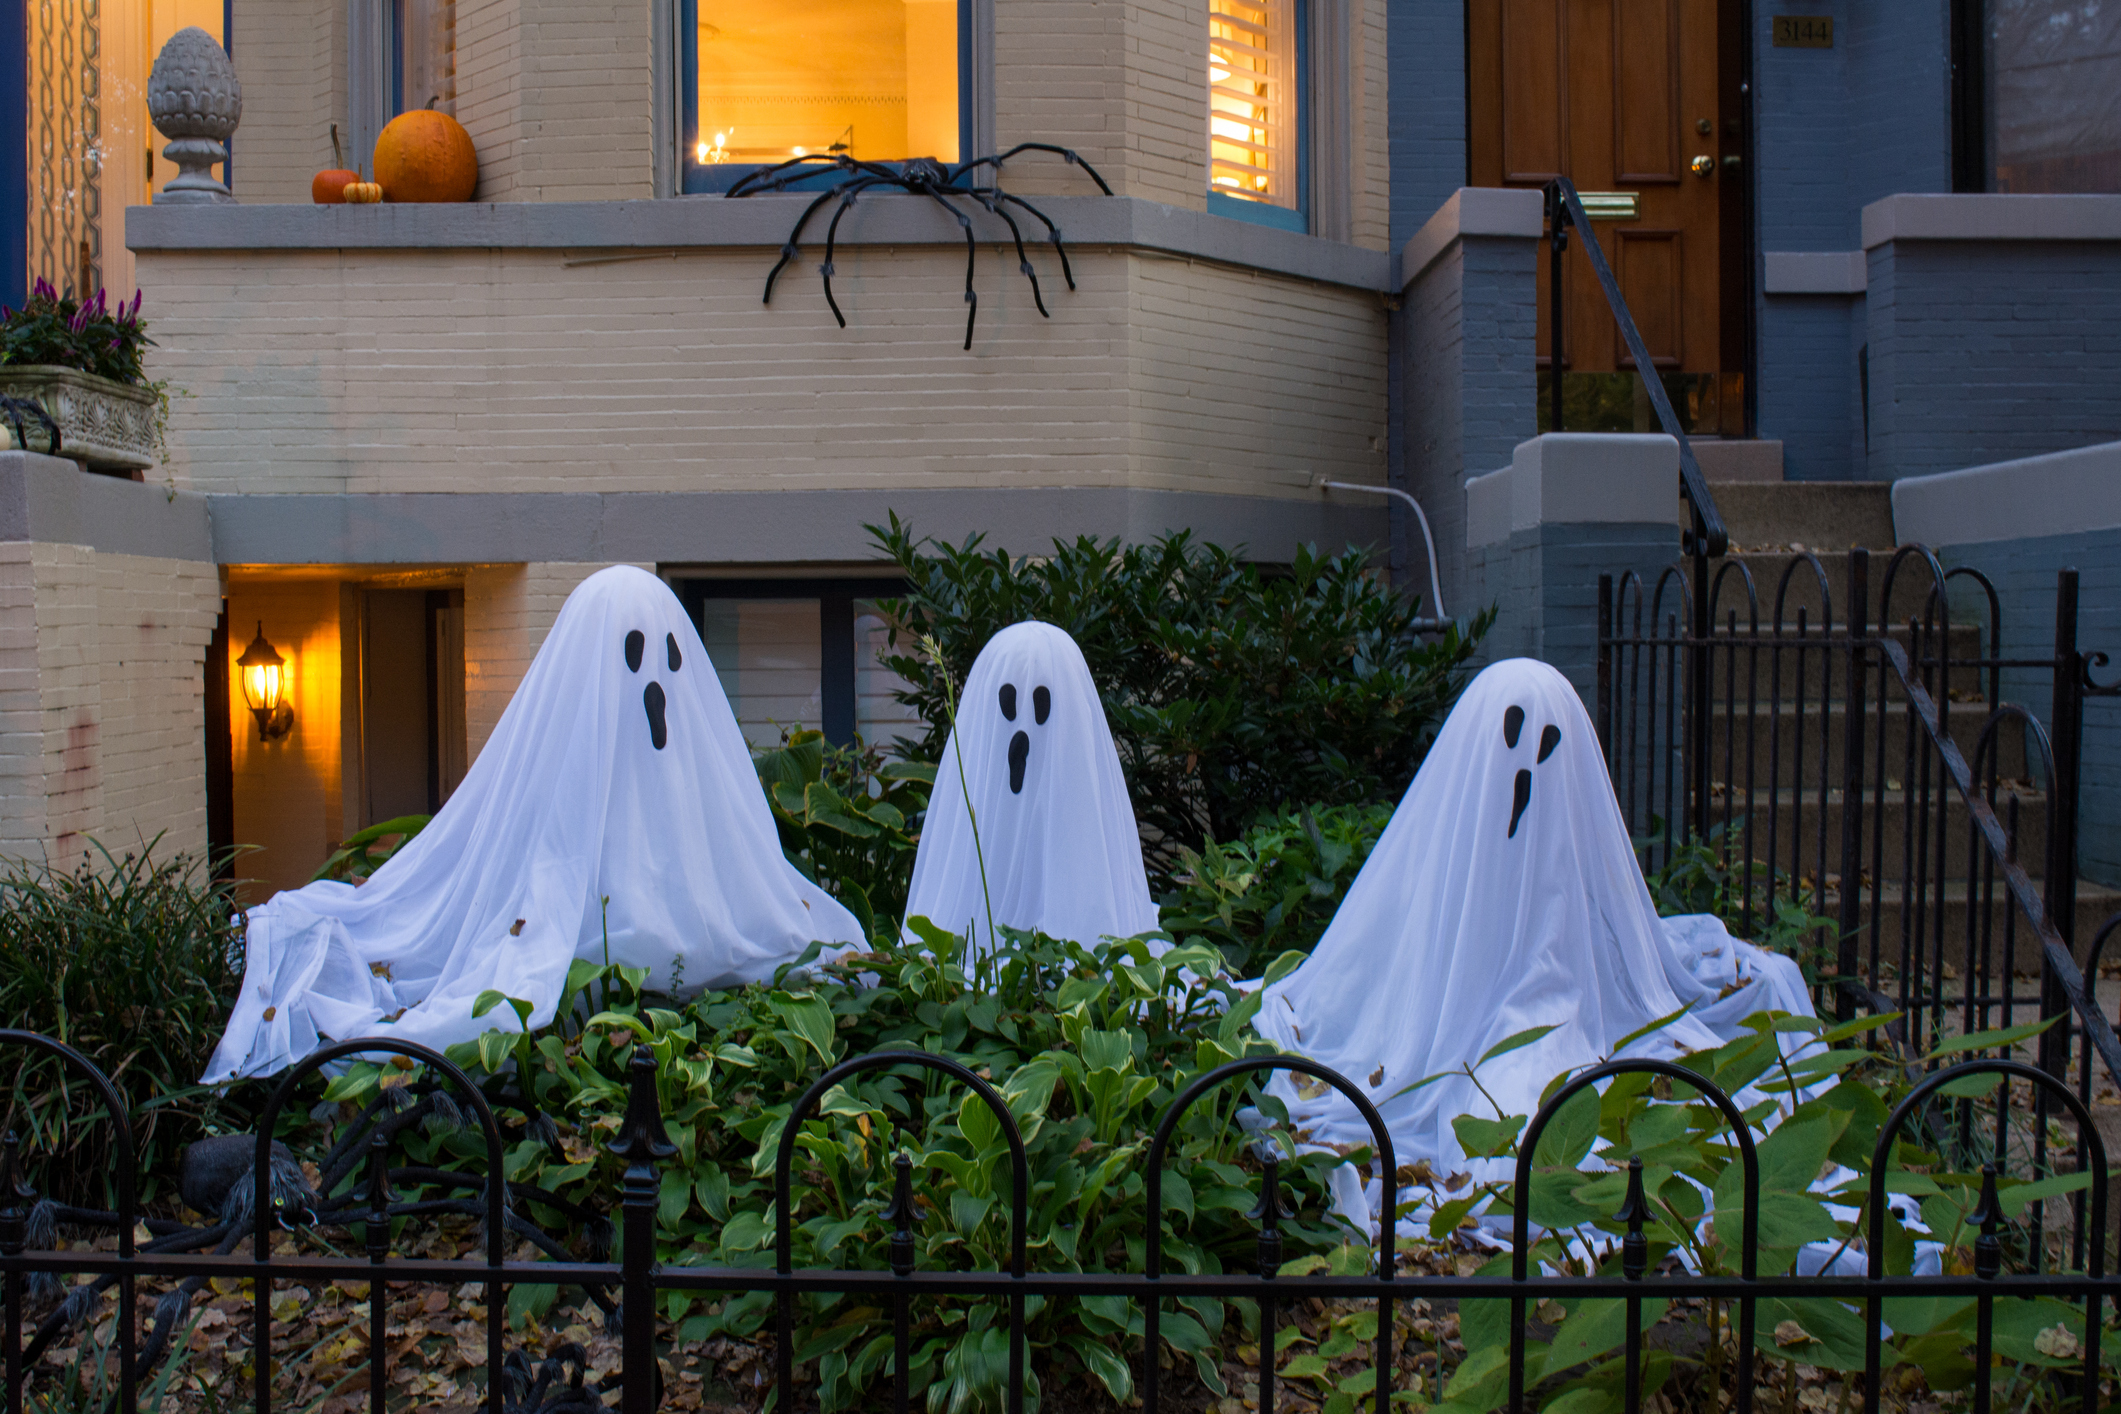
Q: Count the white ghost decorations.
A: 3